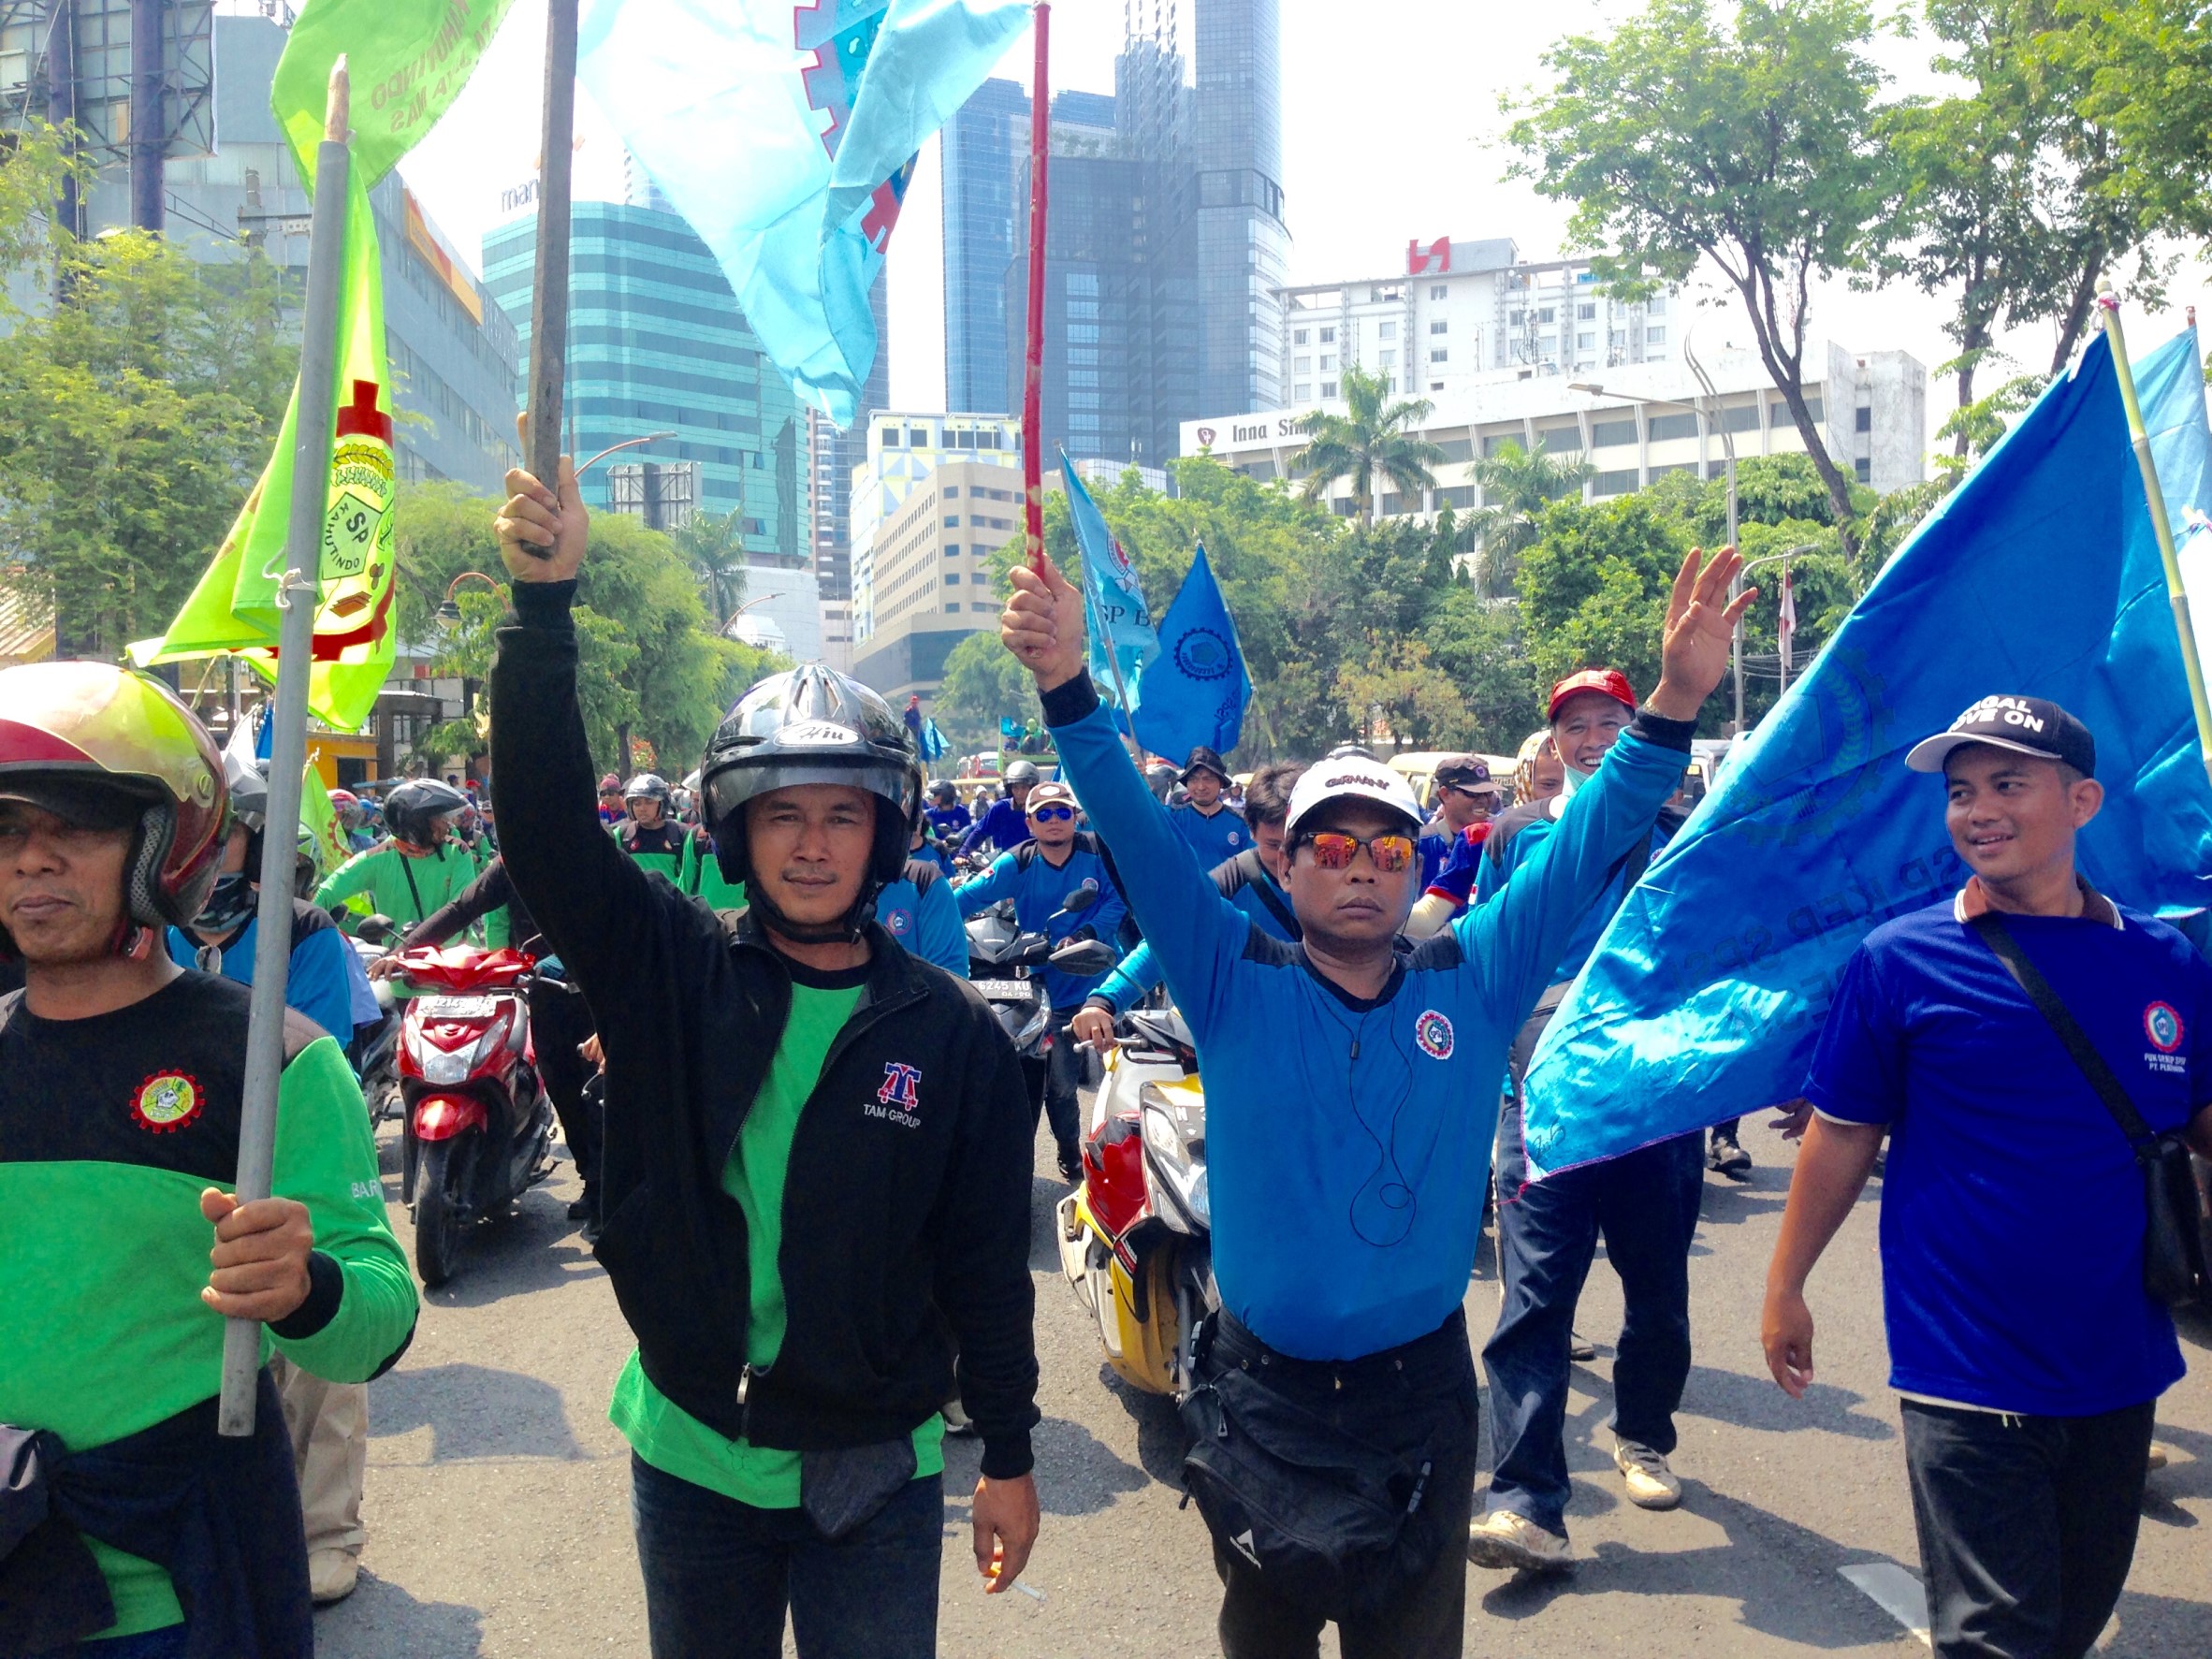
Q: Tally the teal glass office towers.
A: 1